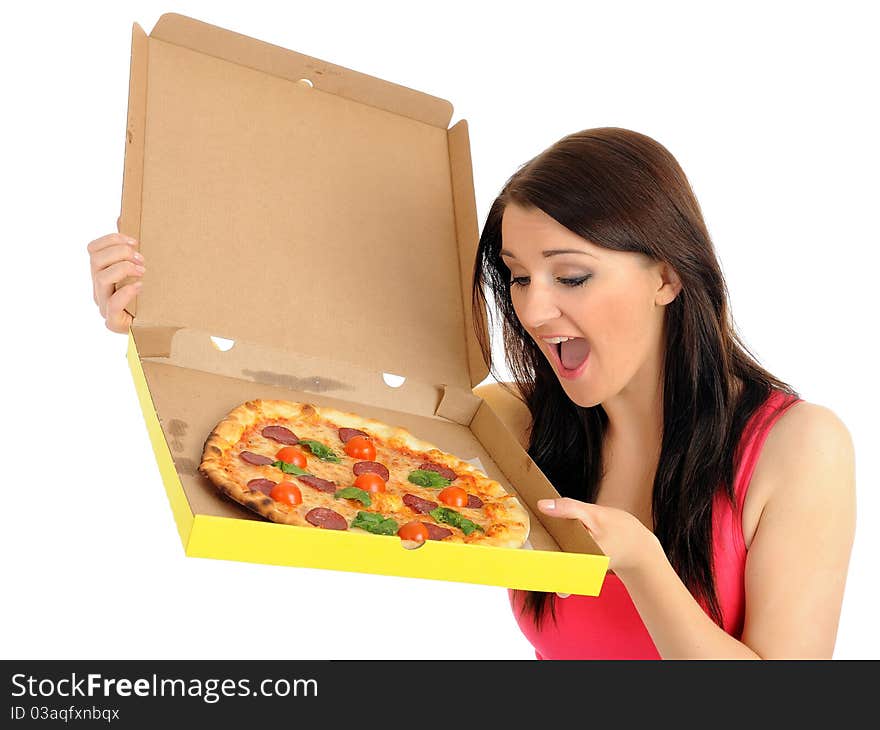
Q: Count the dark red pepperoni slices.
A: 11